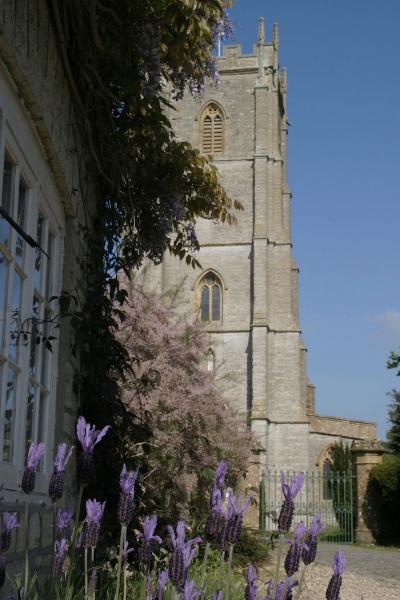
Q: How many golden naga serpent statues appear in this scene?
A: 0